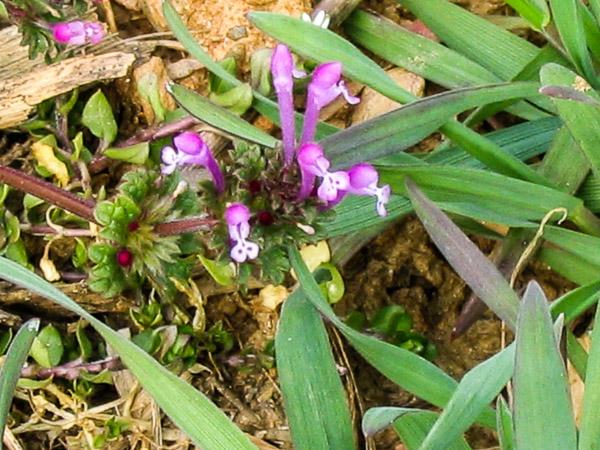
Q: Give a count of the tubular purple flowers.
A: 7